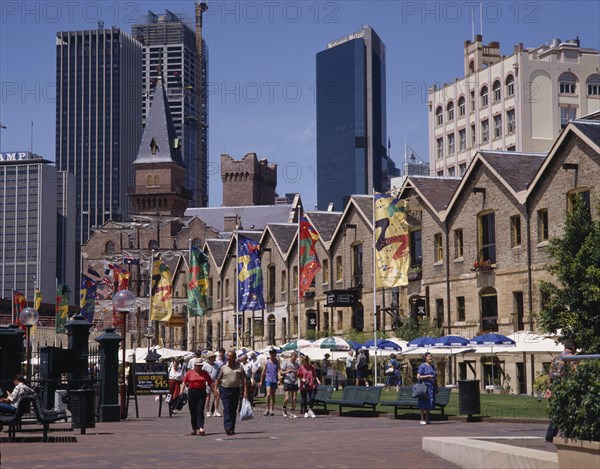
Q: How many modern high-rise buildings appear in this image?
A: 4